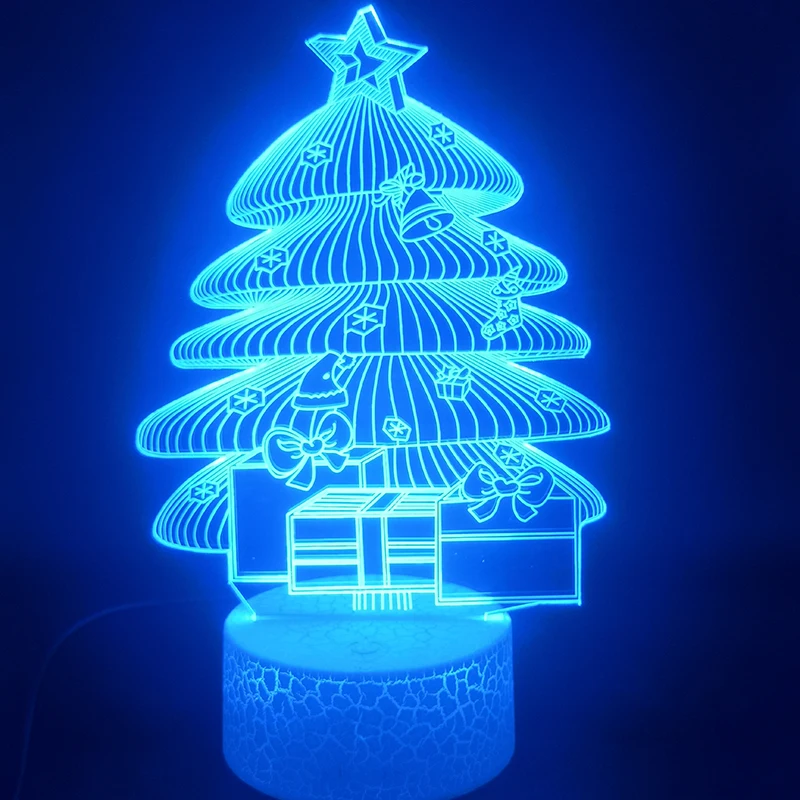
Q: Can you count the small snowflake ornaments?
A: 10